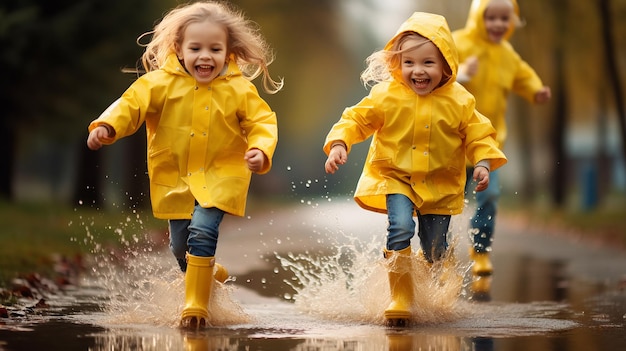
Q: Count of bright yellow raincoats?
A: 3